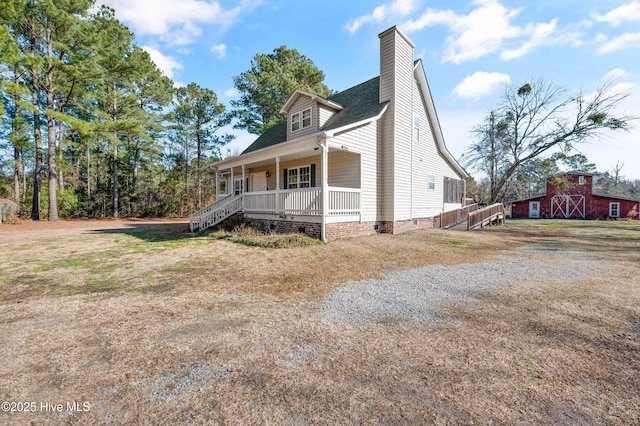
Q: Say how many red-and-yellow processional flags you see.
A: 0